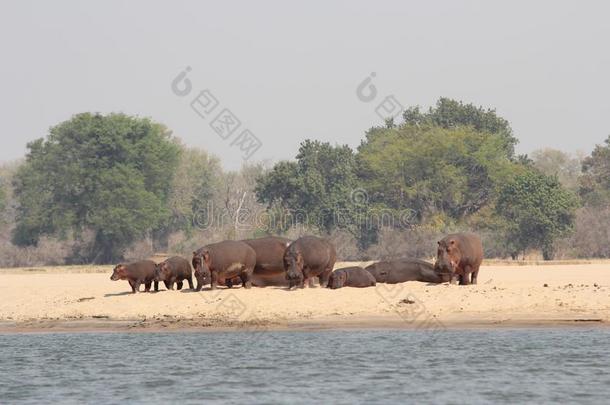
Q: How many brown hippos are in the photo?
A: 8